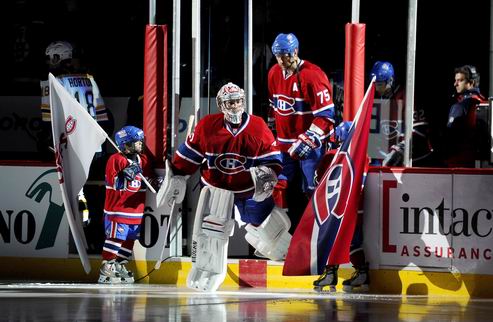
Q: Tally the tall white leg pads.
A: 2